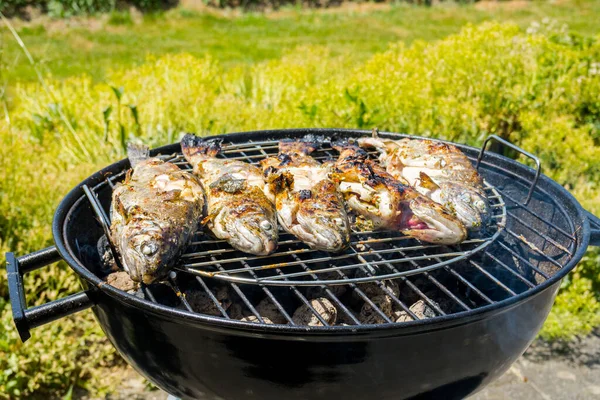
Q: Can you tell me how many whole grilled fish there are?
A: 5